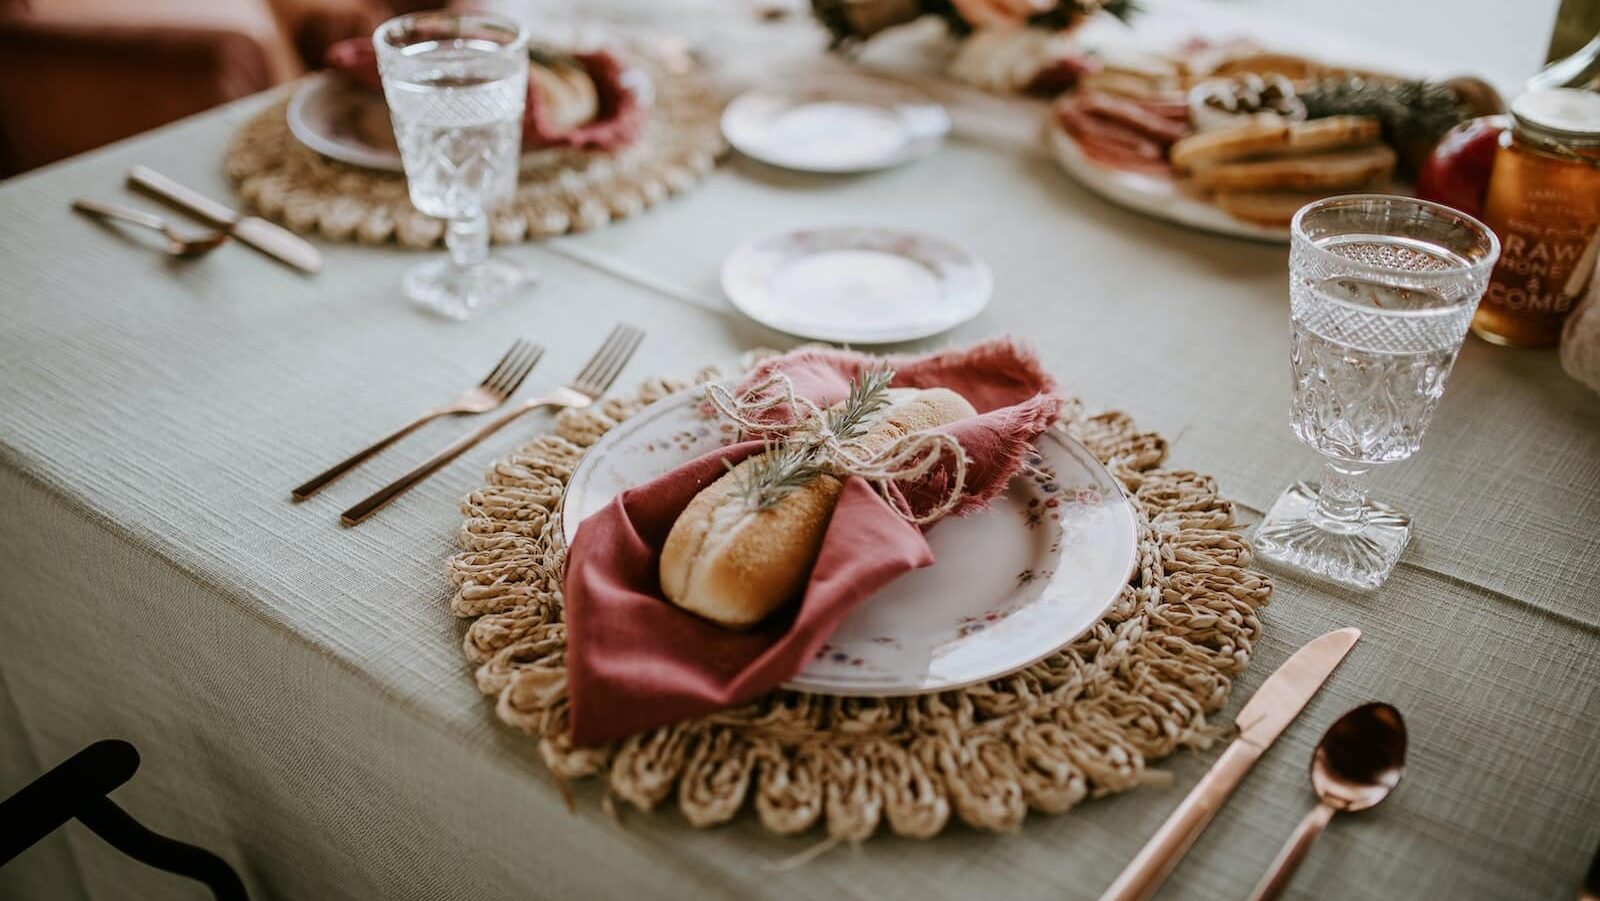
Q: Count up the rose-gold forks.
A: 2